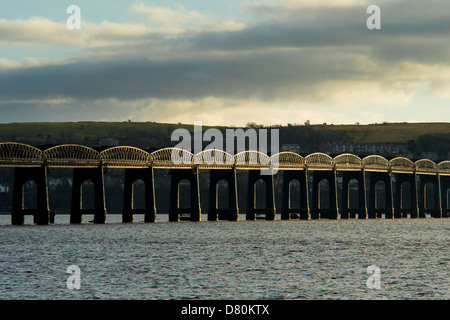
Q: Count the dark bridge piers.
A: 13